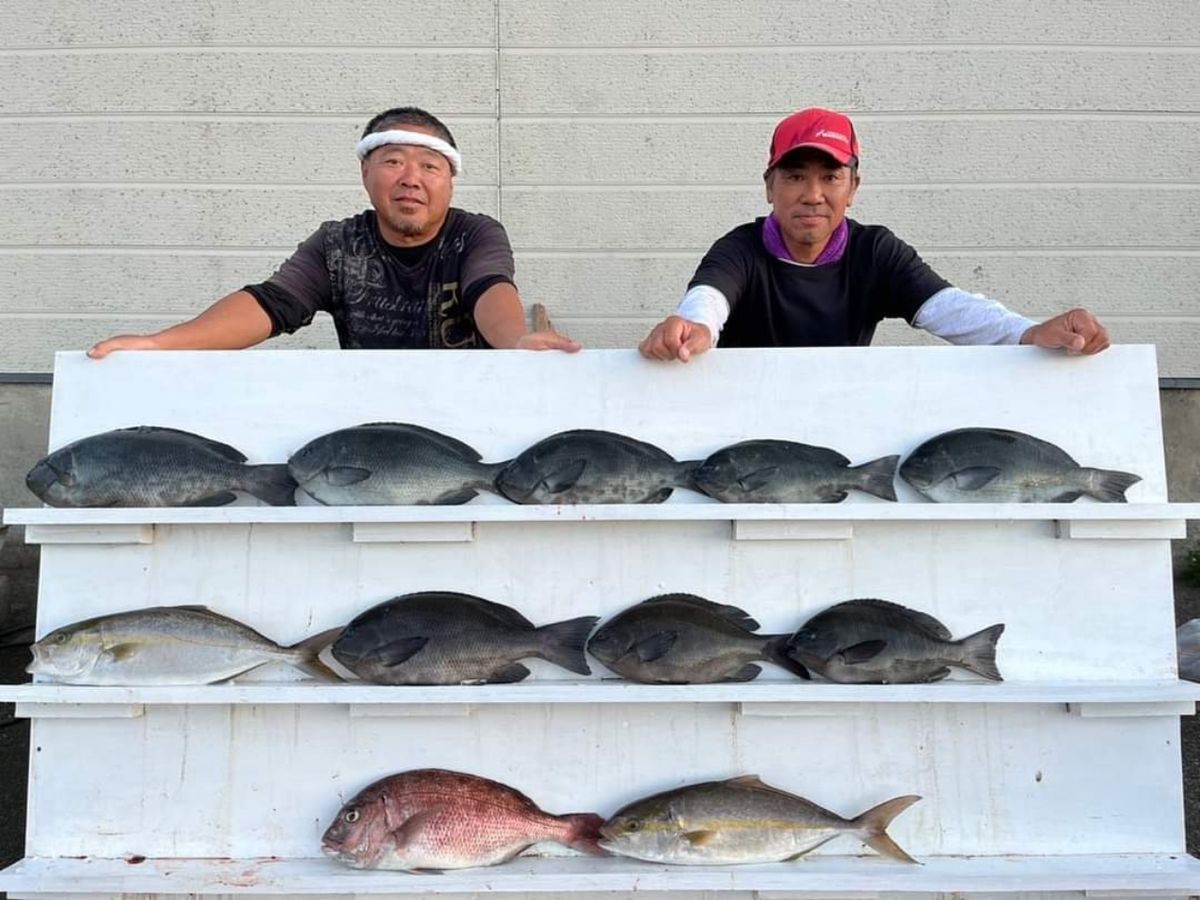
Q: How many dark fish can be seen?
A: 8